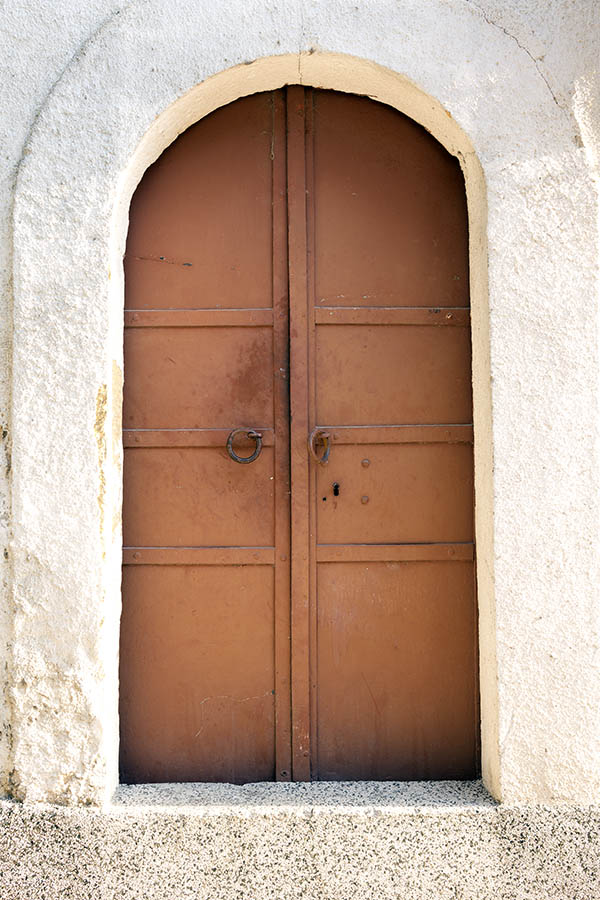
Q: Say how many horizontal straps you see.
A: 6